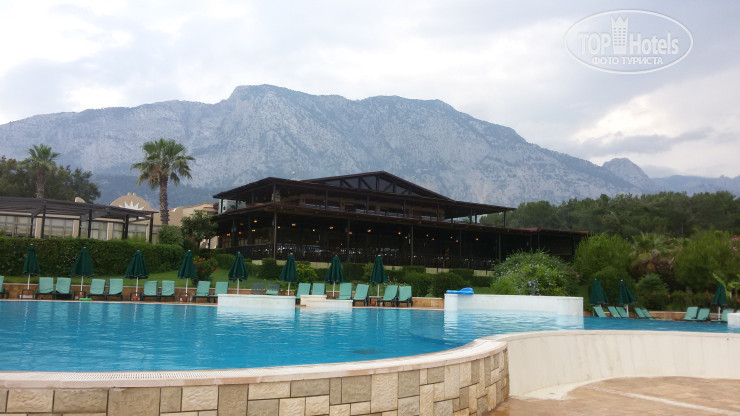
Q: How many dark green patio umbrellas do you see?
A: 11